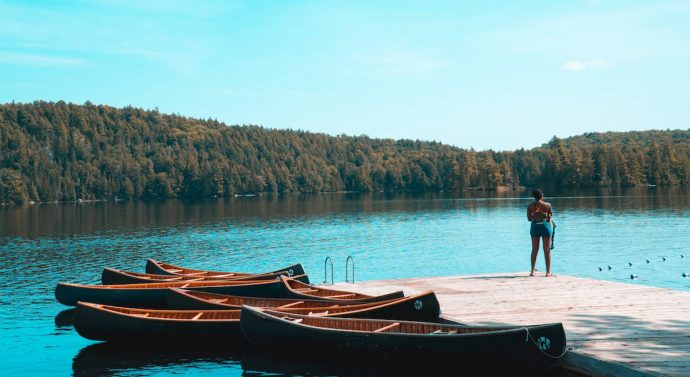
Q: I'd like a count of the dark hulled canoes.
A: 7